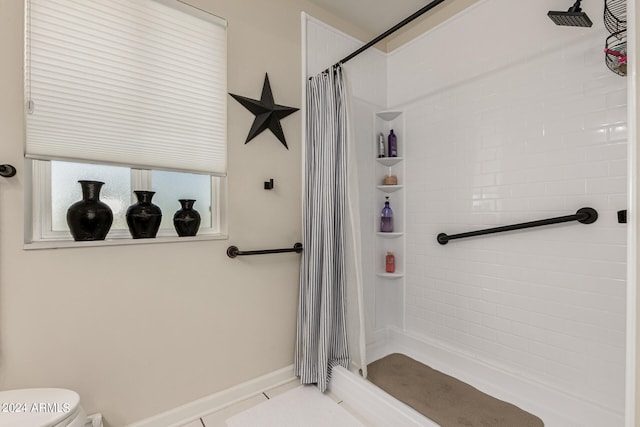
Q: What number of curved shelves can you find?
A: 5